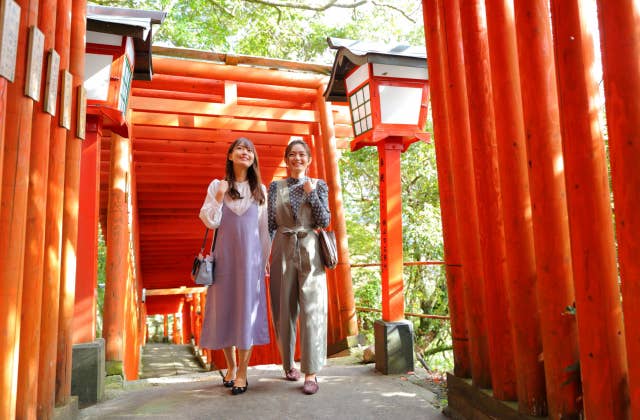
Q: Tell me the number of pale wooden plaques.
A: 5